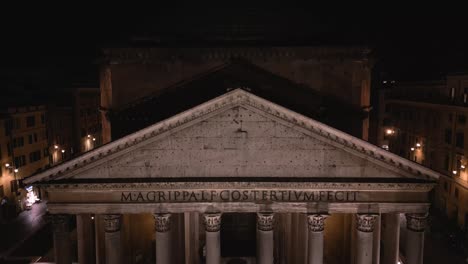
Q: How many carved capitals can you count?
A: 8